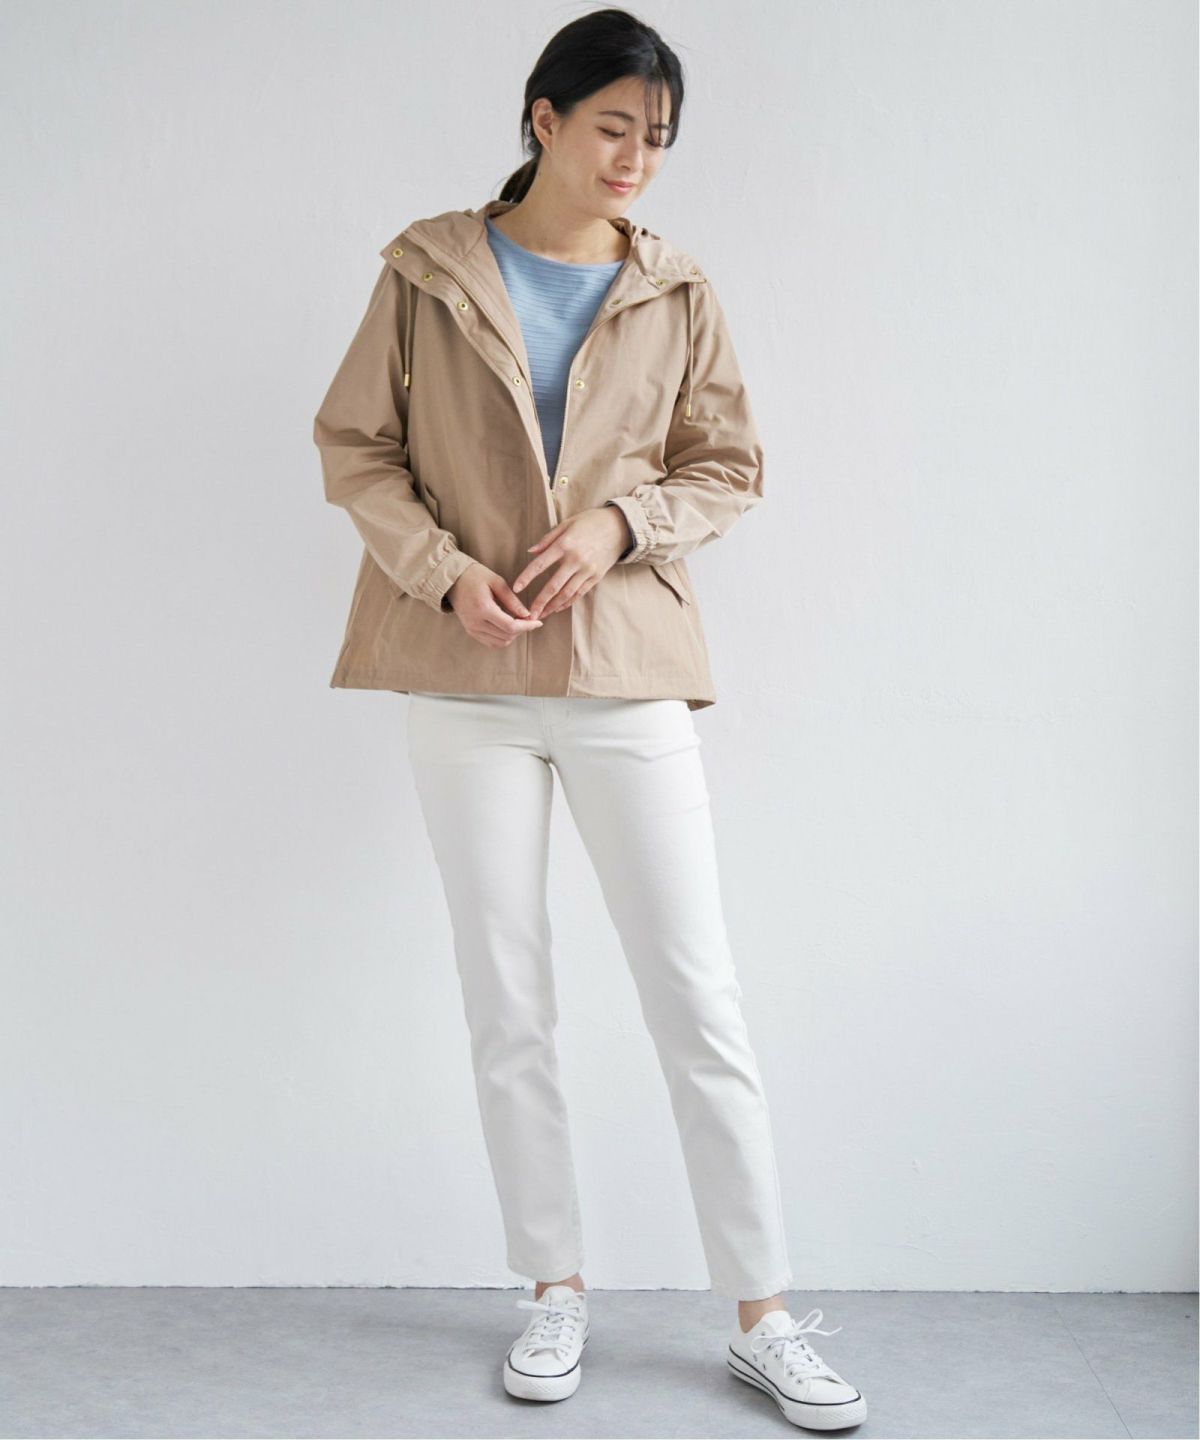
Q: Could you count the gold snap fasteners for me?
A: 9